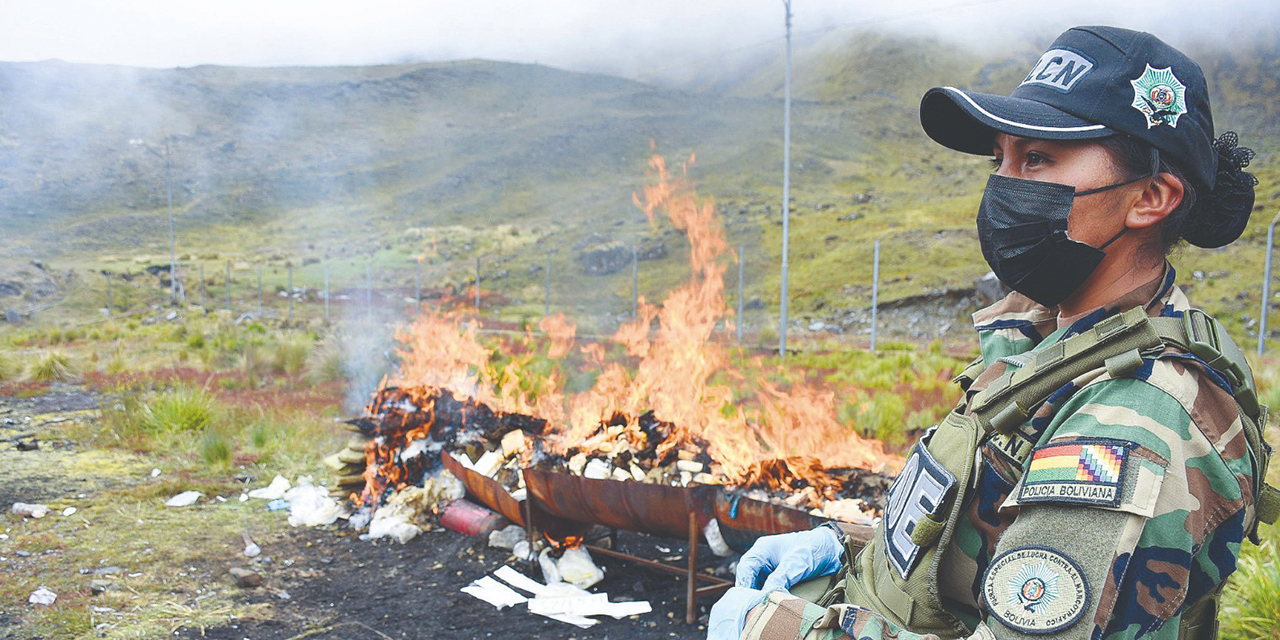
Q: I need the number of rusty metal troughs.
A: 3